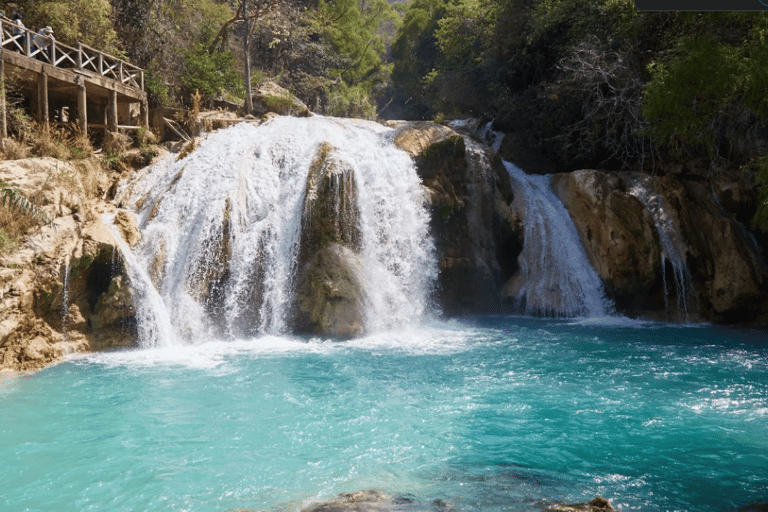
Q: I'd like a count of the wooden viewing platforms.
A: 1